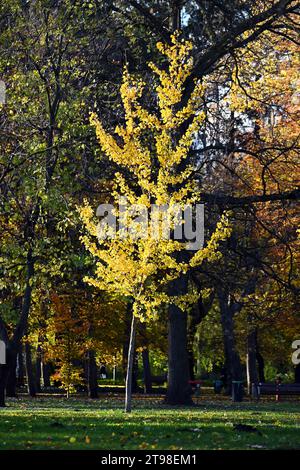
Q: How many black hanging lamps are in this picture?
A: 0